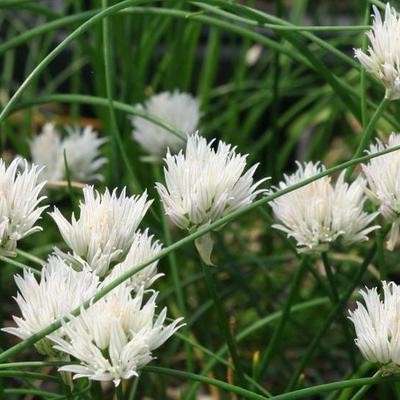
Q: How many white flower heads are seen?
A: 12